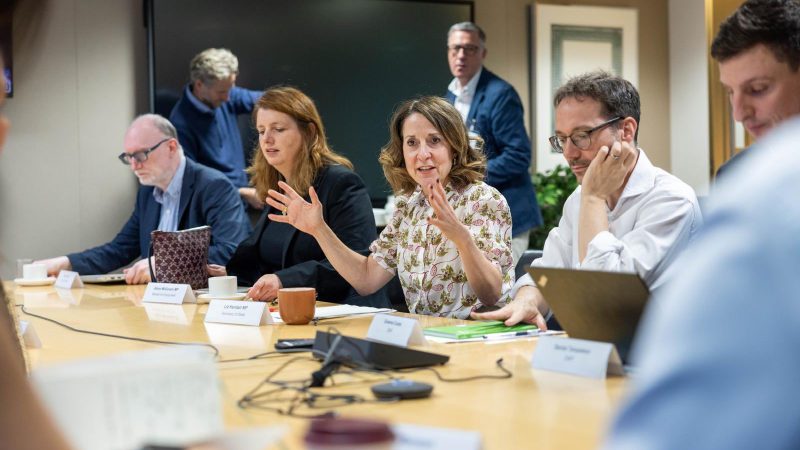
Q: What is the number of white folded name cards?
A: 7